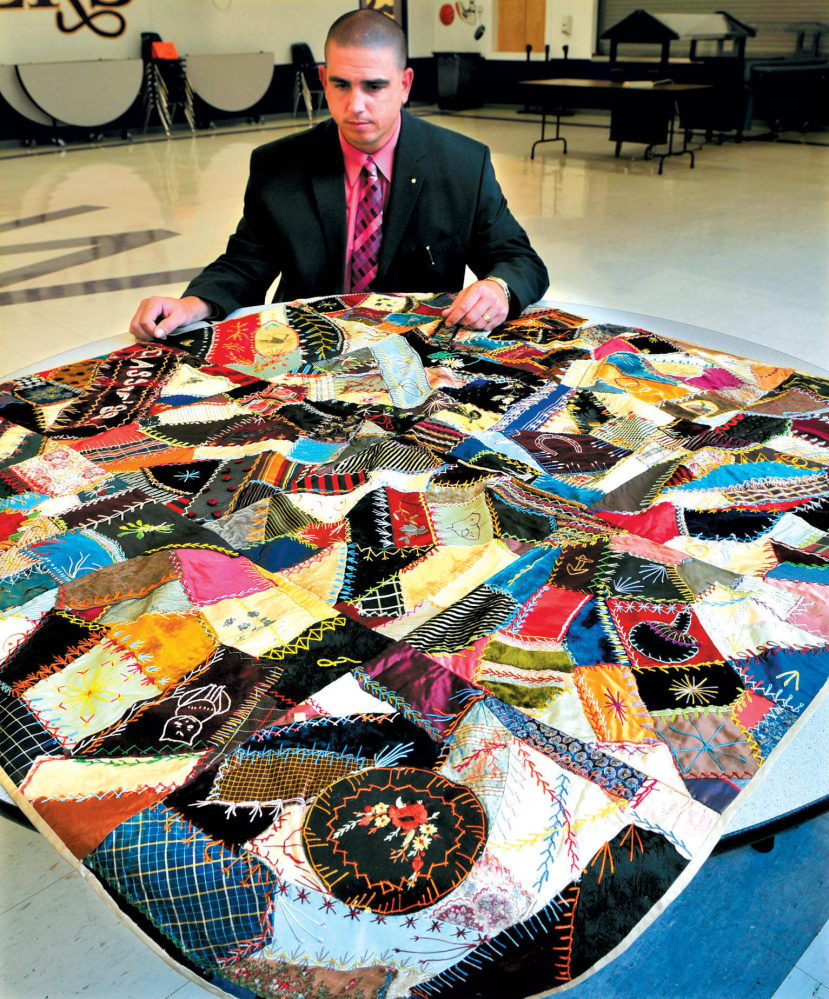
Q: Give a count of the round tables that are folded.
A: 3